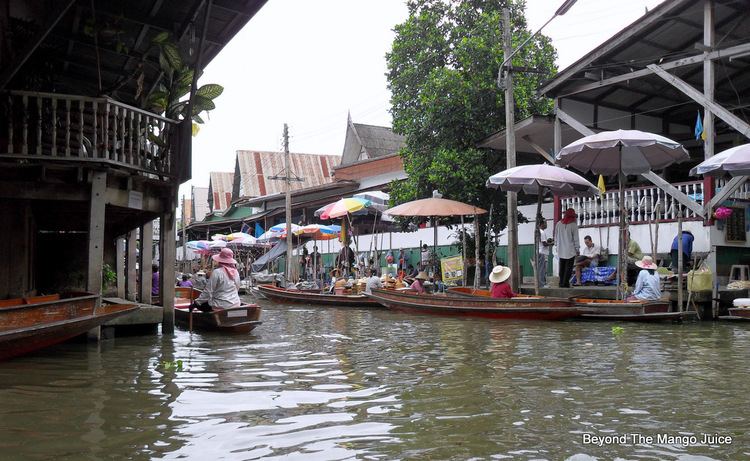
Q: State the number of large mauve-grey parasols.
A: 3